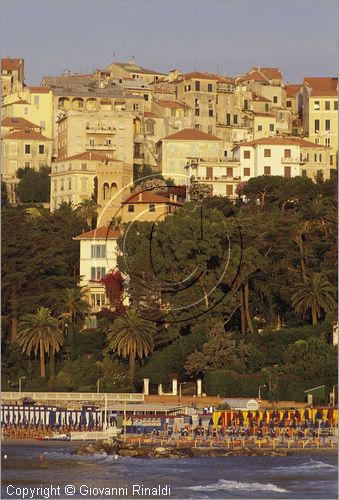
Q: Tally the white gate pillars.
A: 3